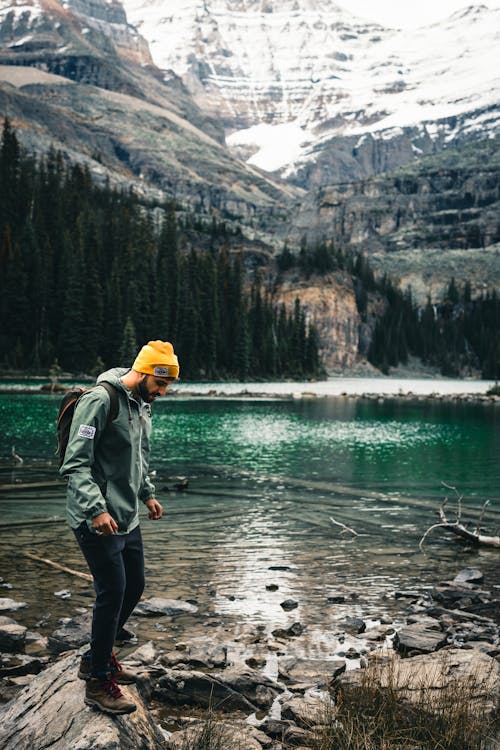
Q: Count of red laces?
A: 2